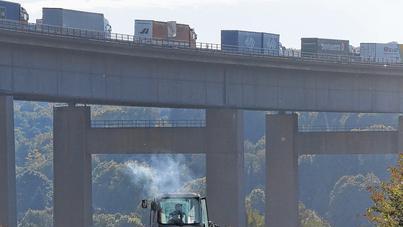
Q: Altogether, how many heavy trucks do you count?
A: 6